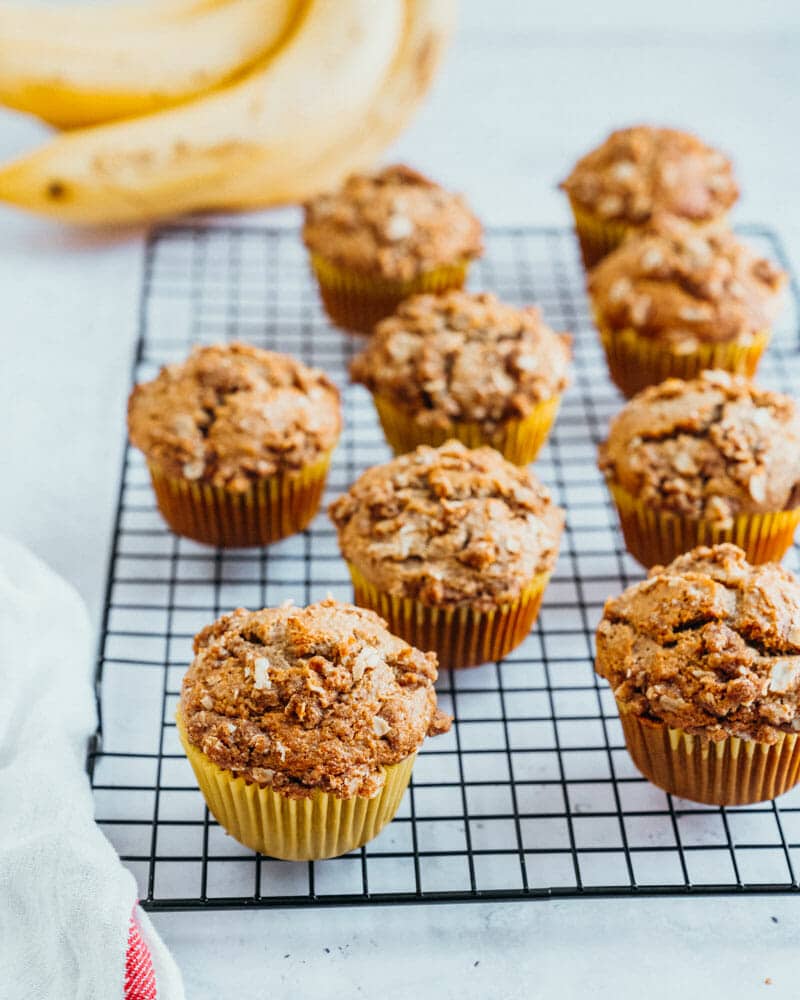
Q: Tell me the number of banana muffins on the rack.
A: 9